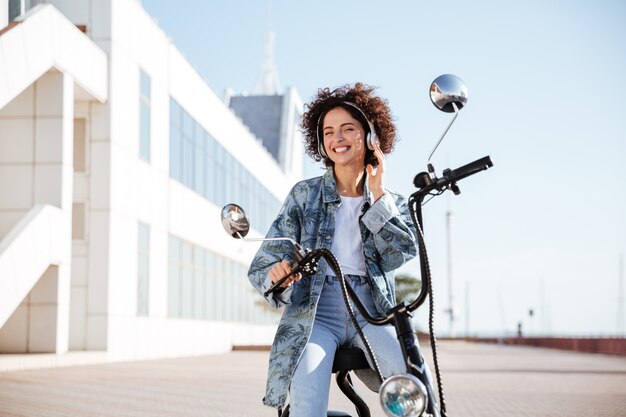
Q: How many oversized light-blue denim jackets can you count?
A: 1